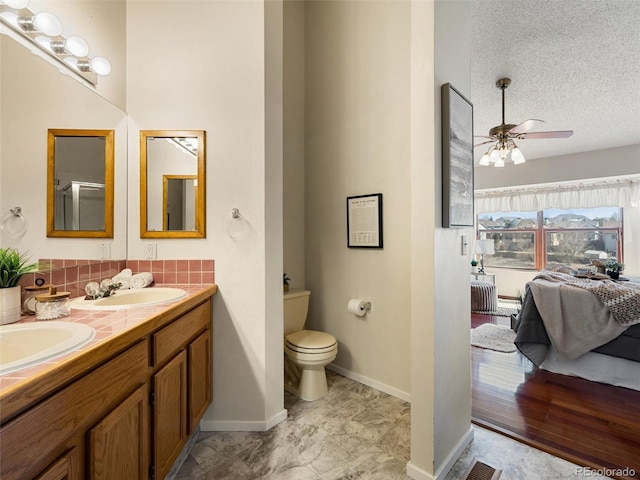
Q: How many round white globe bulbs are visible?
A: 4